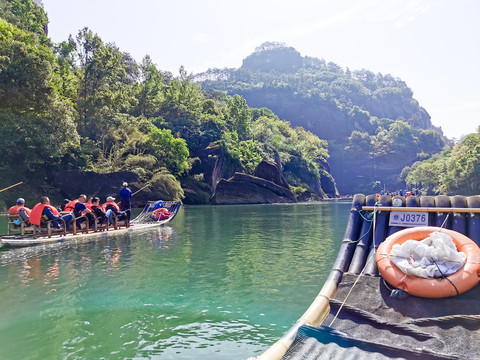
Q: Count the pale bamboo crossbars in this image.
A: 1